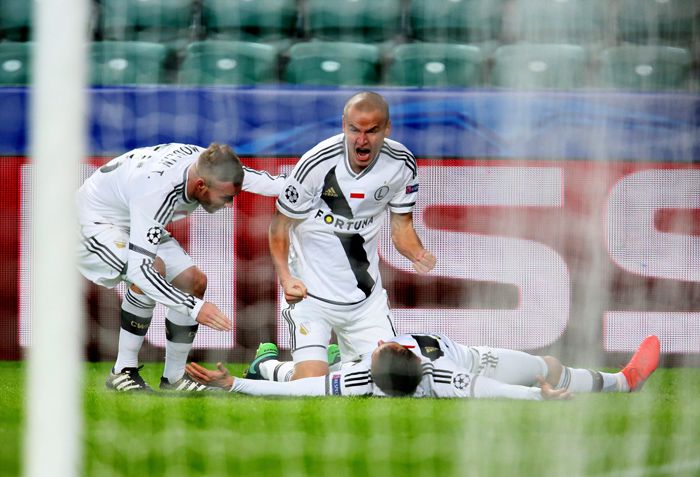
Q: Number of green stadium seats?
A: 14